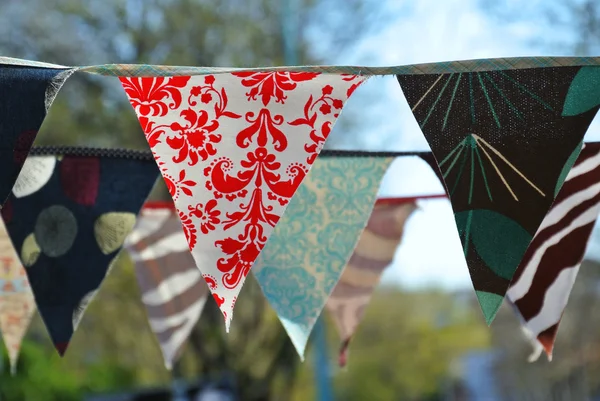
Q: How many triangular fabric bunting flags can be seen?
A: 9